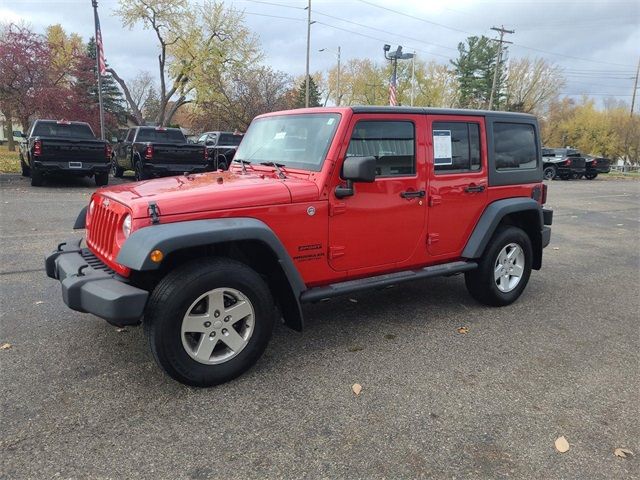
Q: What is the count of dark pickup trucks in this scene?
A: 5